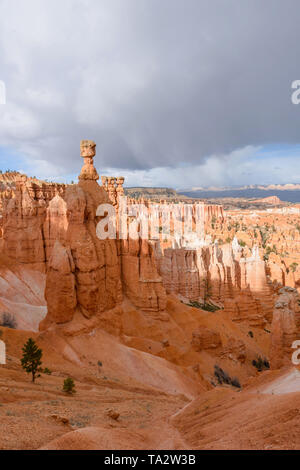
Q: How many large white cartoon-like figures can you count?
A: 0